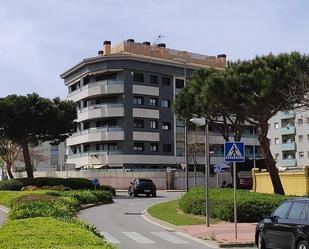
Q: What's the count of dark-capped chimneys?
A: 6